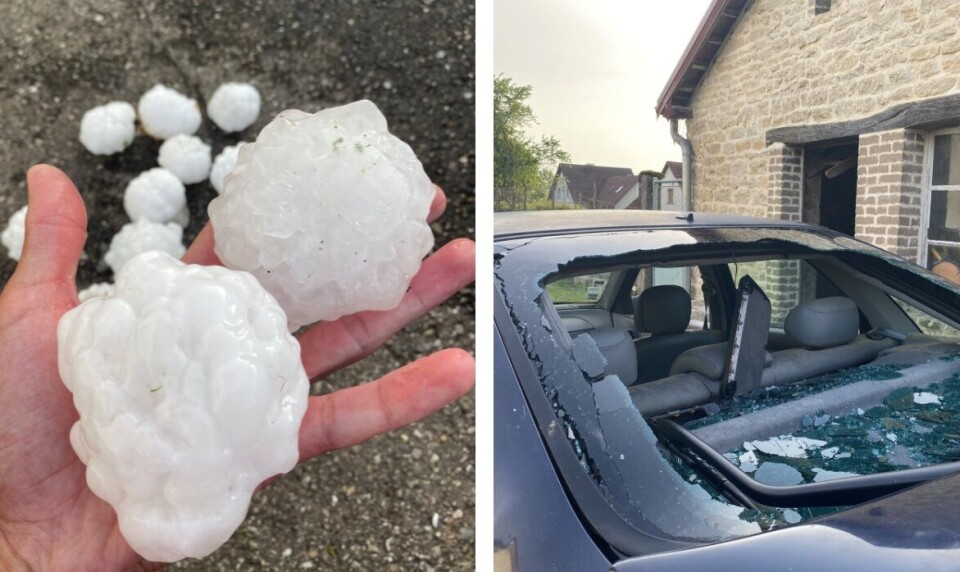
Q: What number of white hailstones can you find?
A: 11